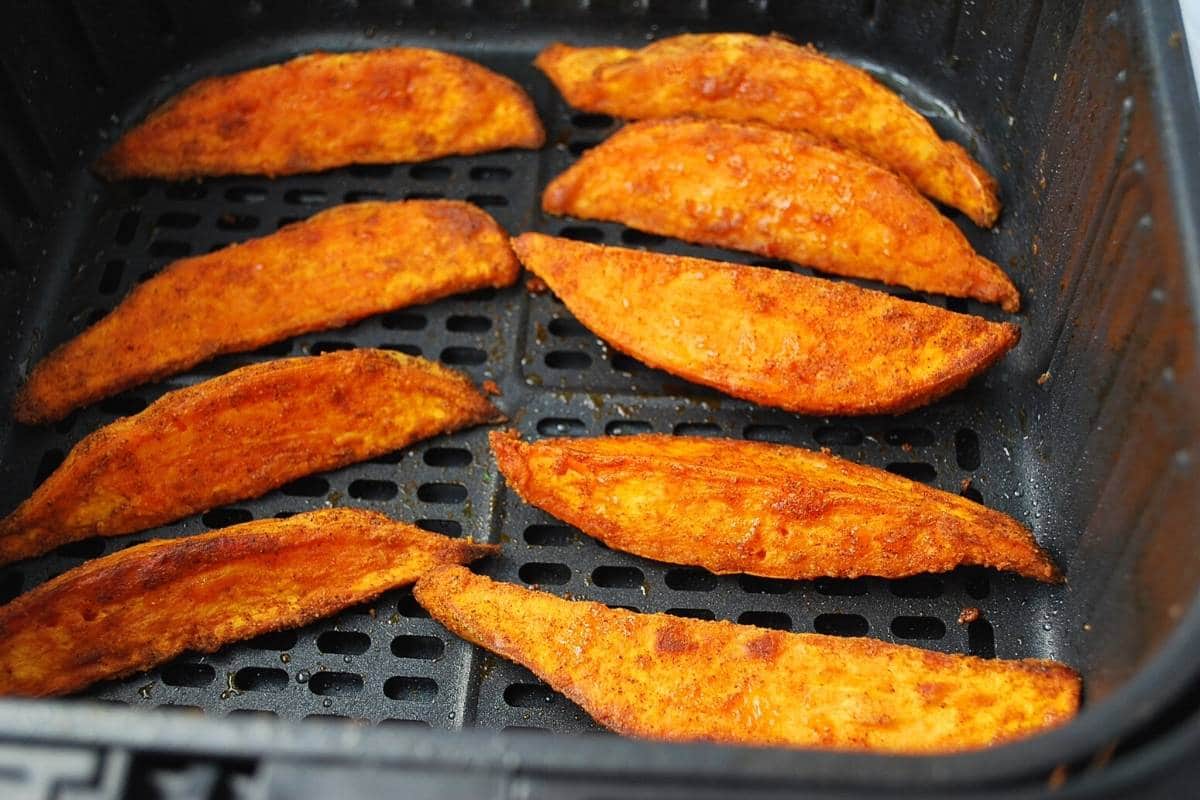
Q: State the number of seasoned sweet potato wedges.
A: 9